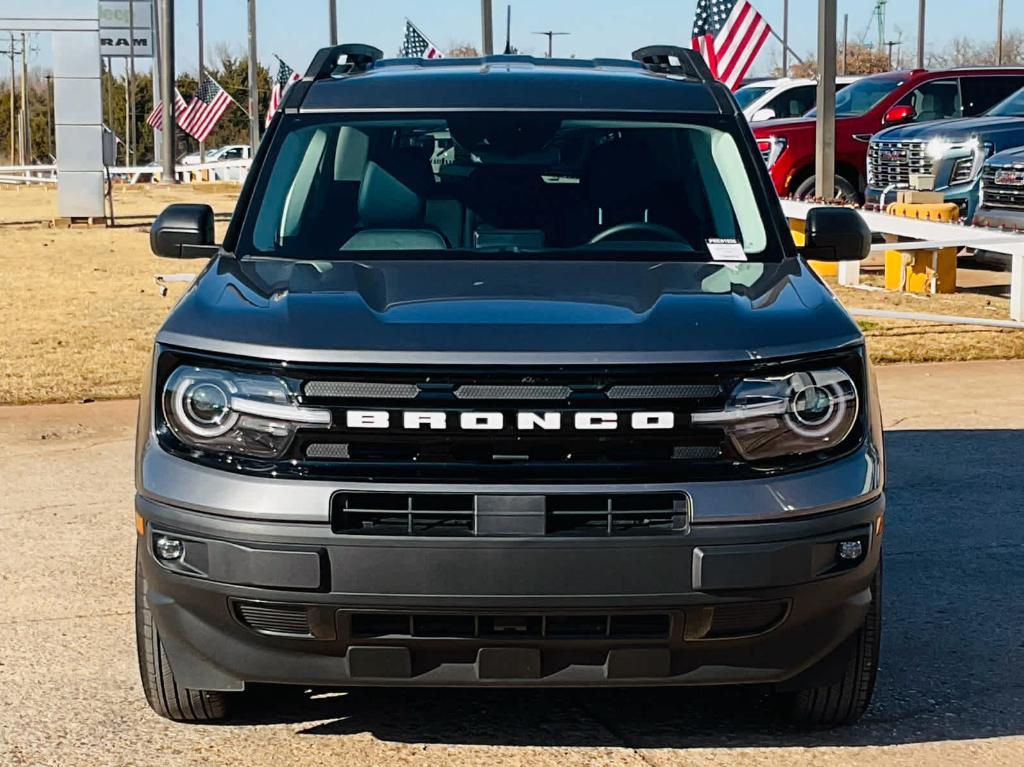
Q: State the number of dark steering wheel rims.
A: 1